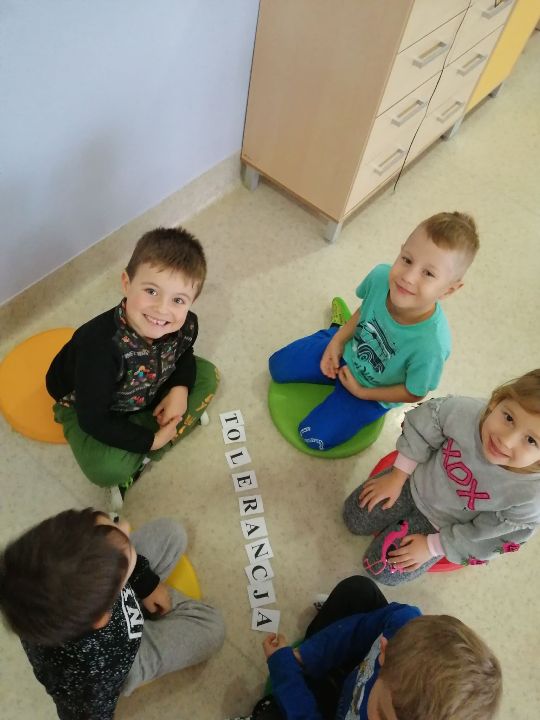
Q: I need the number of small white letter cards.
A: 10